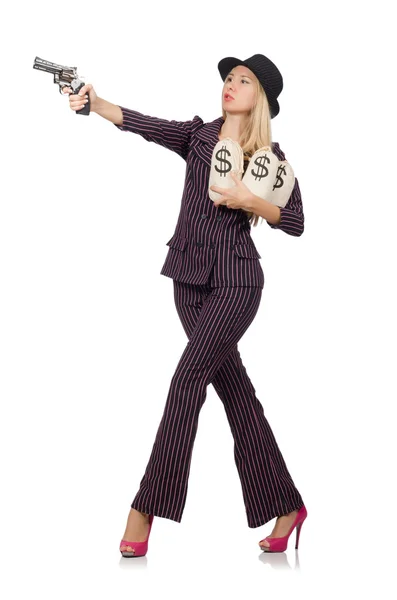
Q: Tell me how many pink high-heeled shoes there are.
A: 2